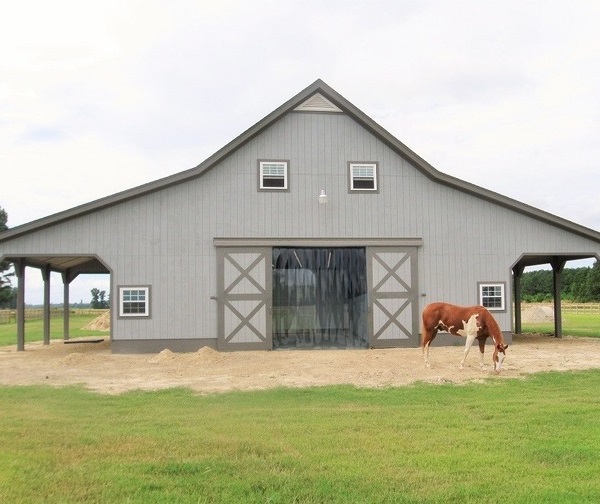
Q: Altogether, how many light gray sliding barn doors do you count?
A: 2